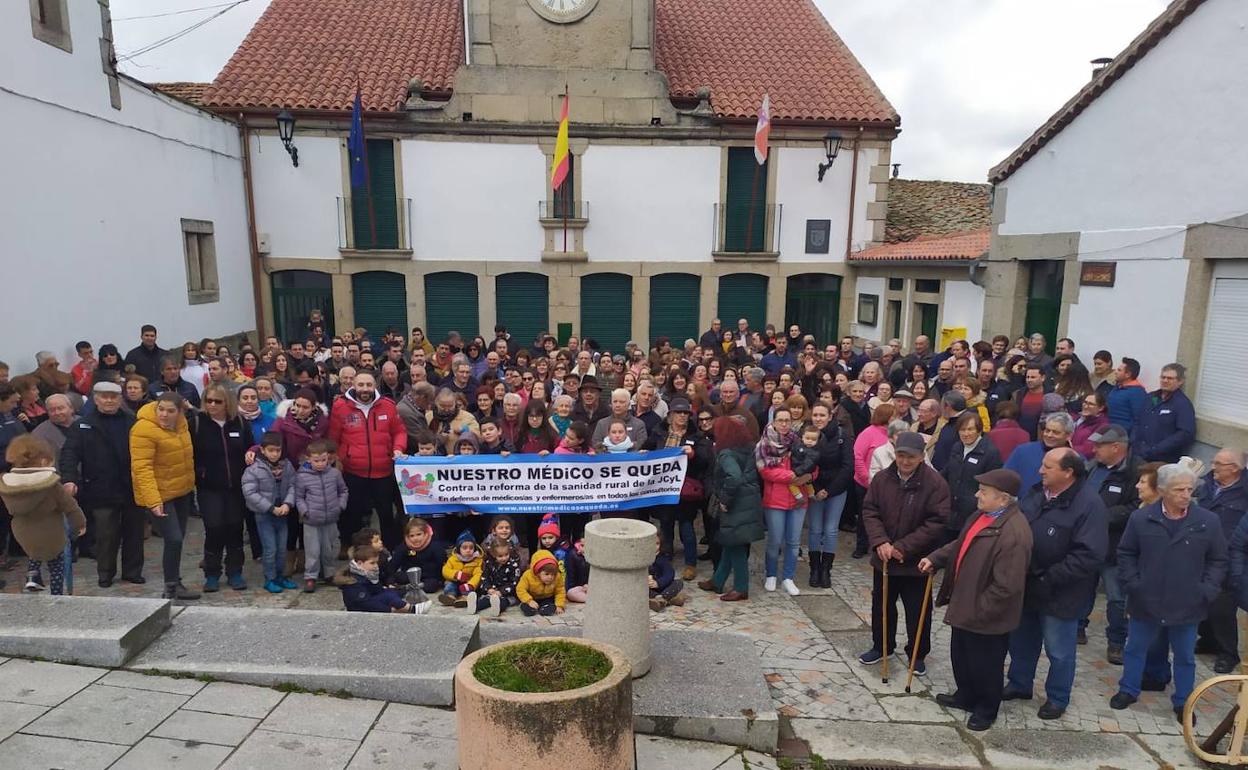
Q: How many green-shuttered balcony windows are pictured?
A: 3